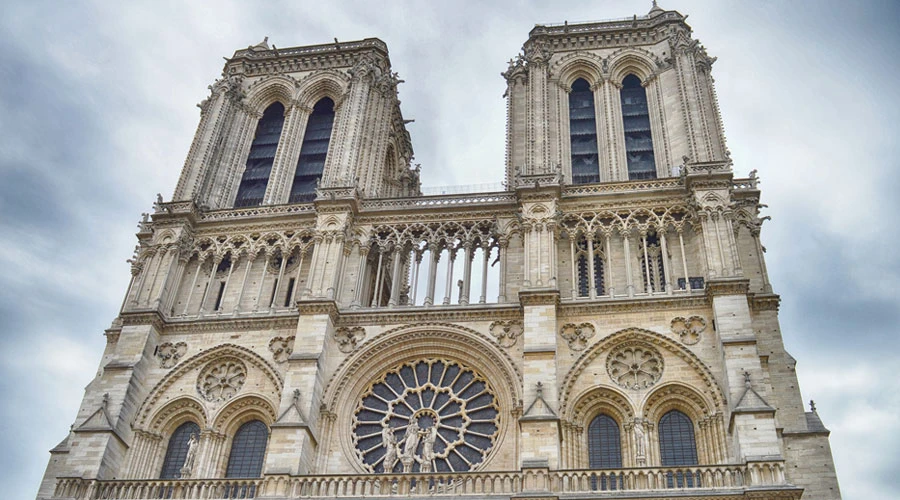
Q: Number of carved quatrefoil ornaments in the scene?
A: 6